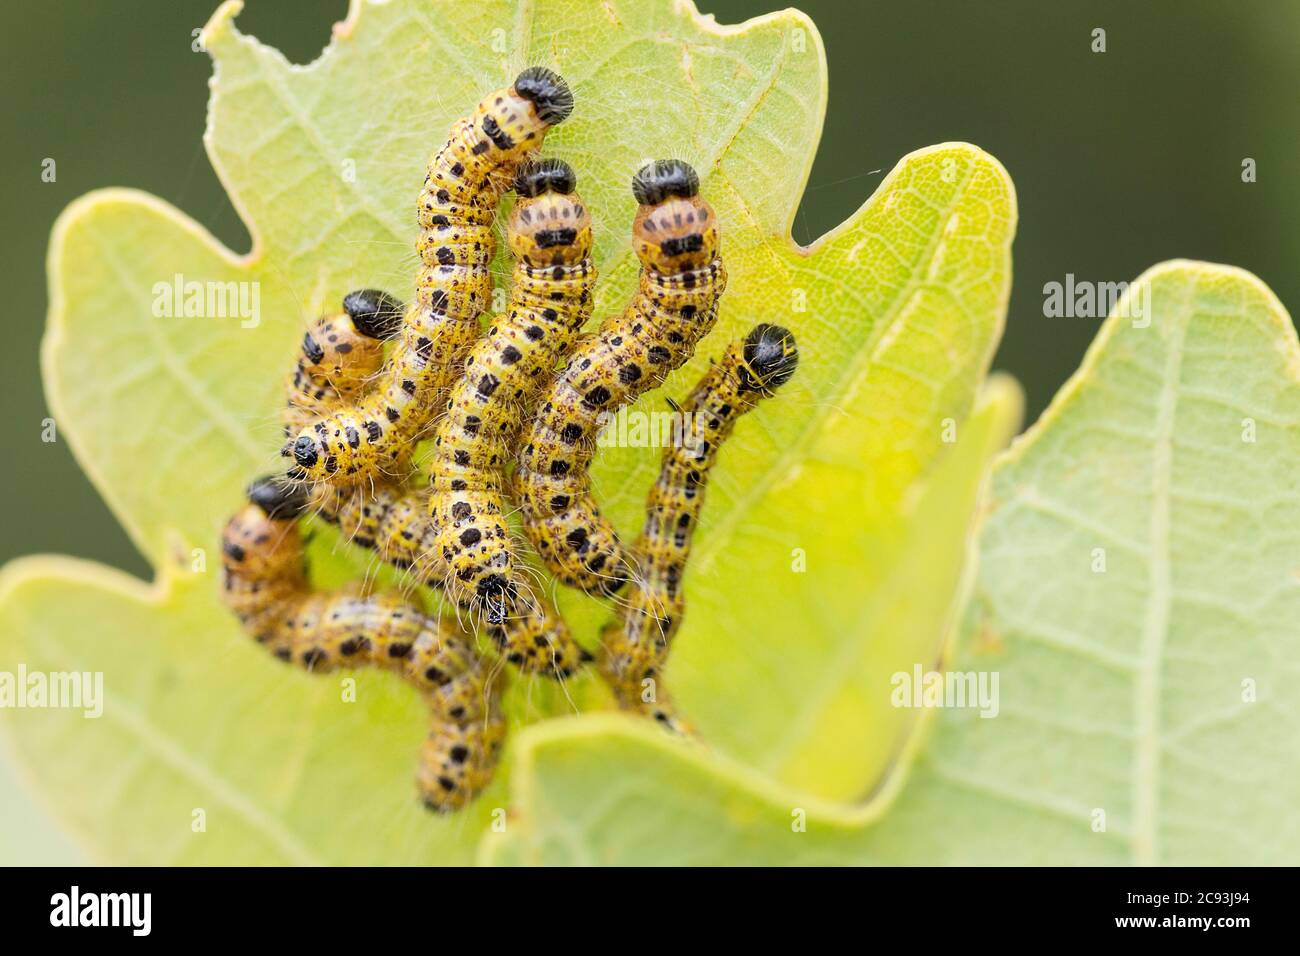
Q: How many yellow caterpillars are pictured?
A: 6